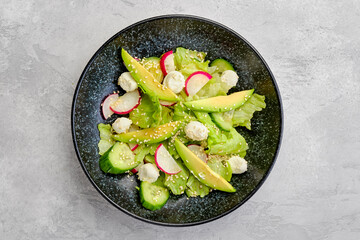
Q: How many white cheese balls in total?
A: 7